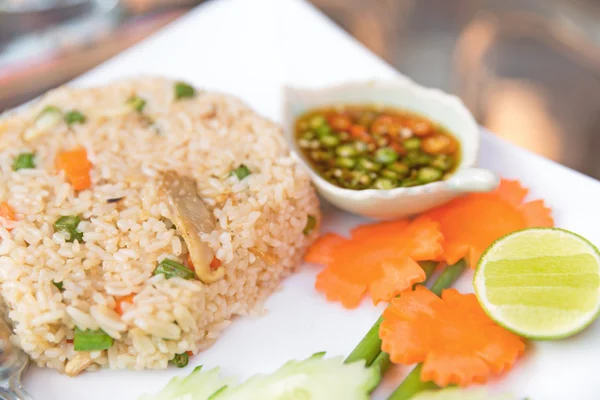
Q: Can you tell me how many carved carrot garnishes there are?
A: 3